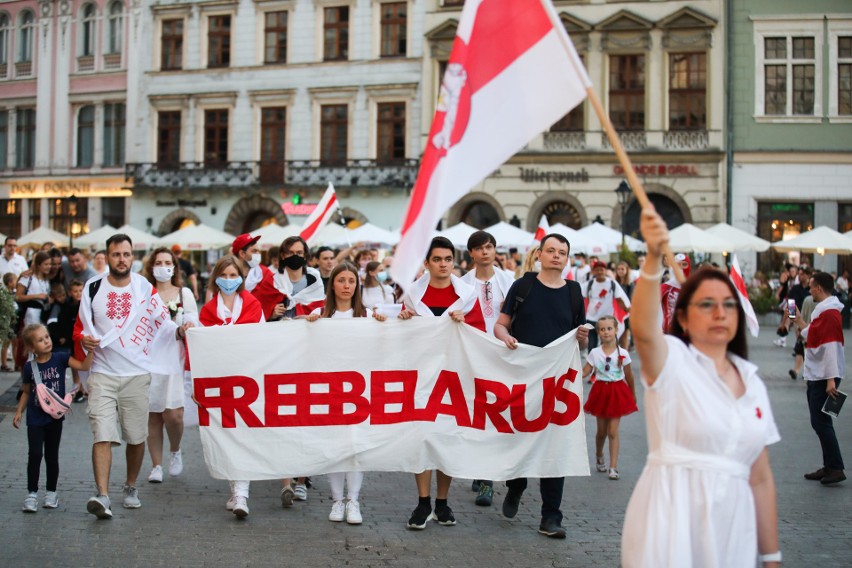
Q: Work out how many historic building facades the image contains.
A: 4